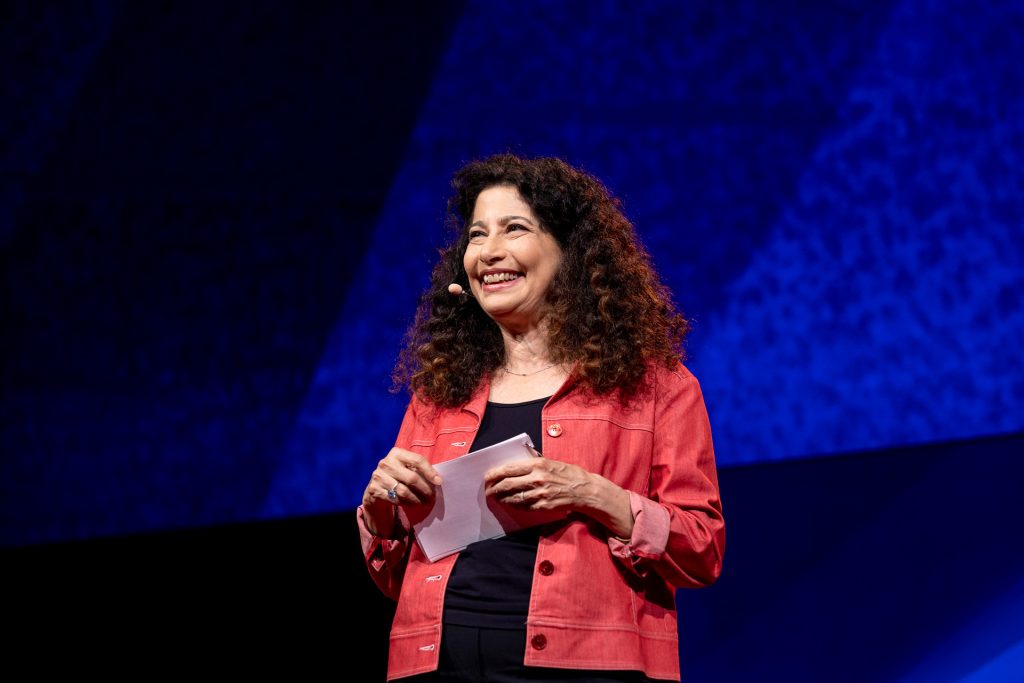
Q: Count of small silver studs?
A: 0